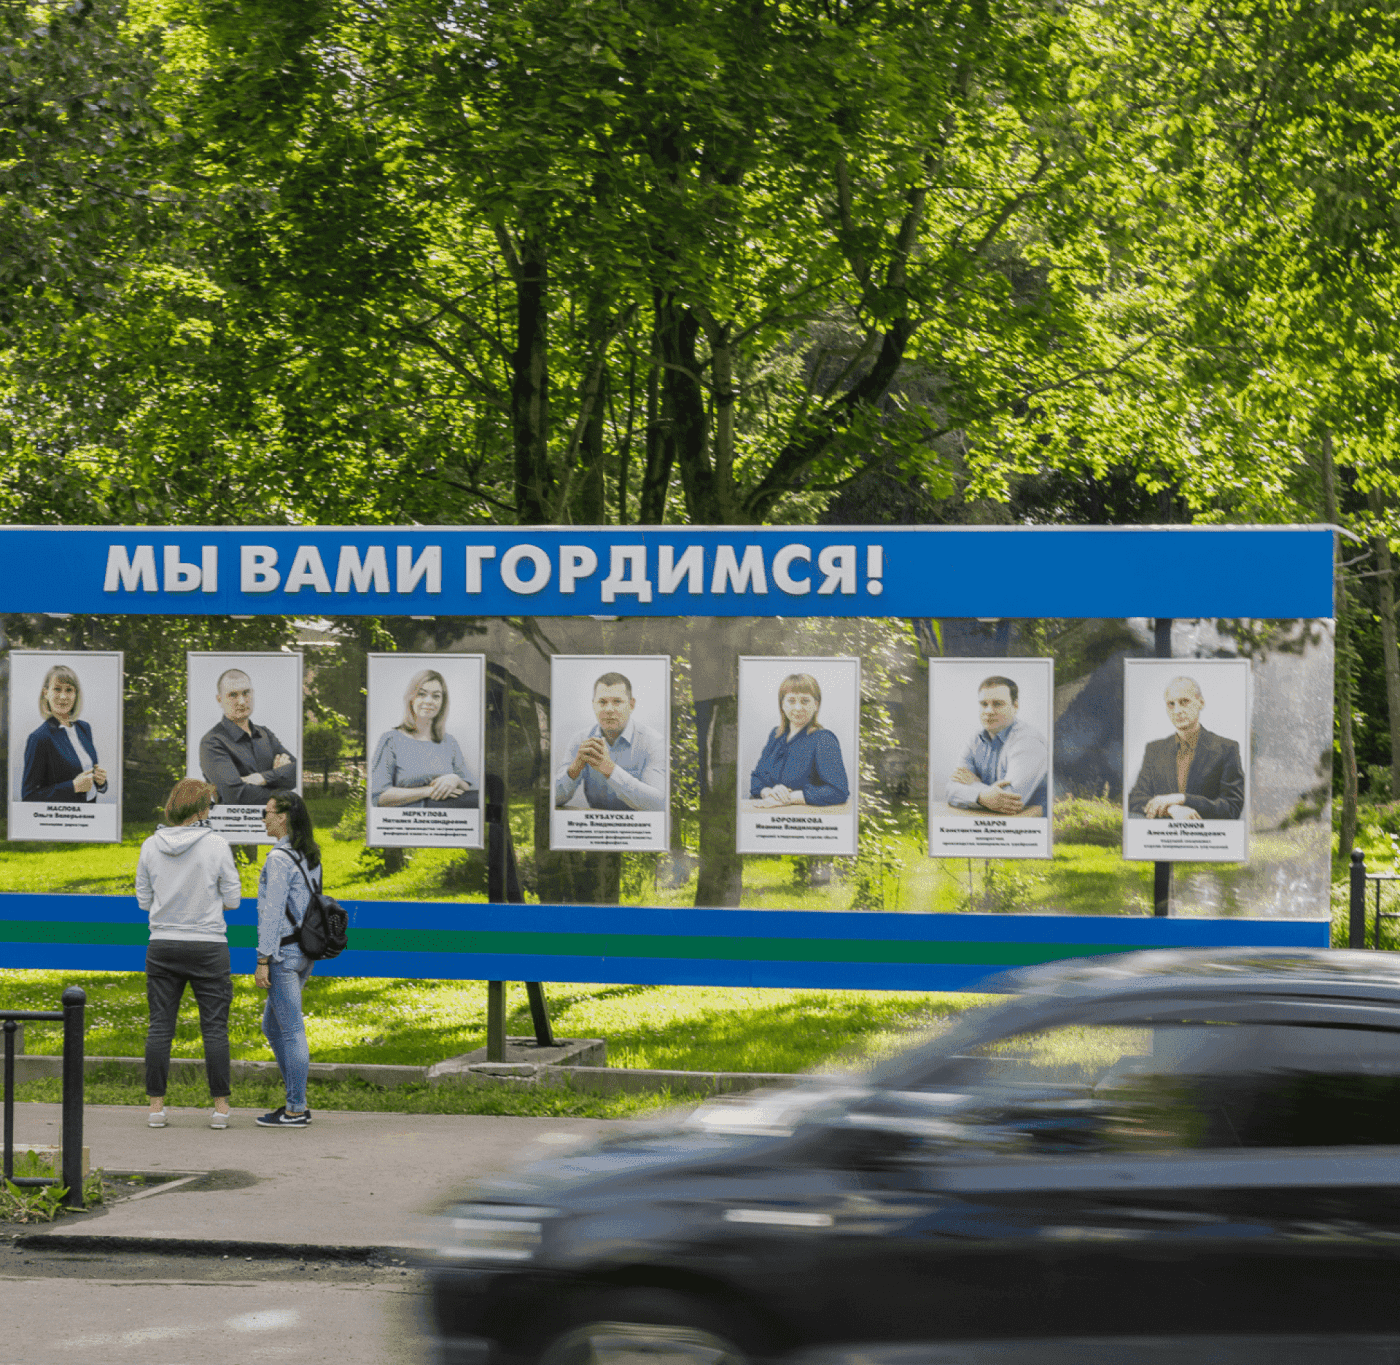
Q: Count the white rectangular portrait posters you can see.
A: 7